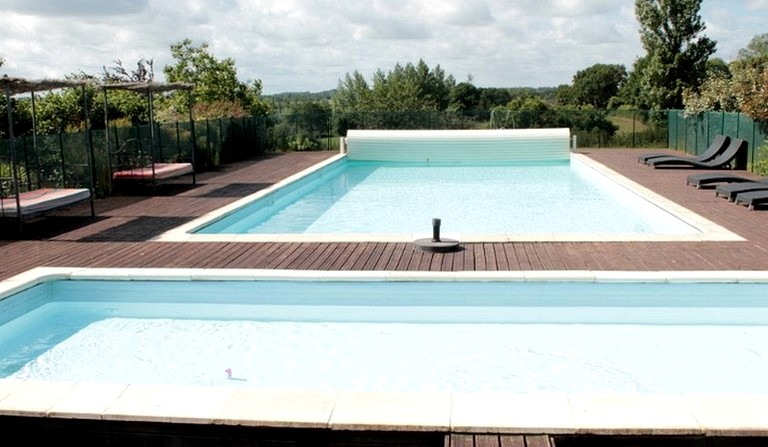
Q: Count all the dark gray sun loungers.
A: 5